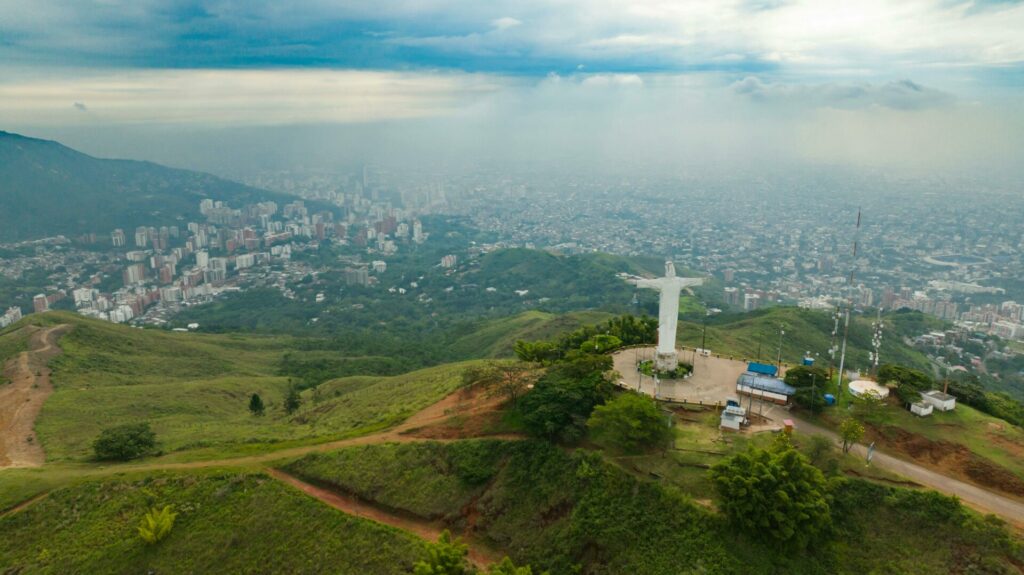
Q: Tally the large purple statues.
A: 0